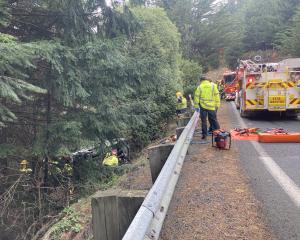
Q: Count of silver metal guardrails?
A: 1